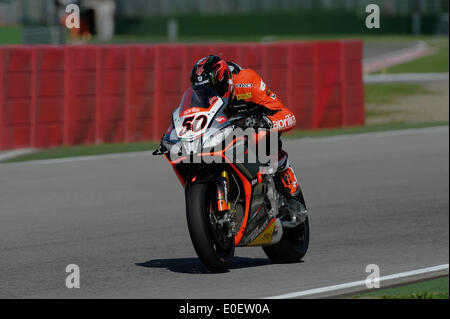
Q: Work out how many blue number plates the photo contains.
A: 0